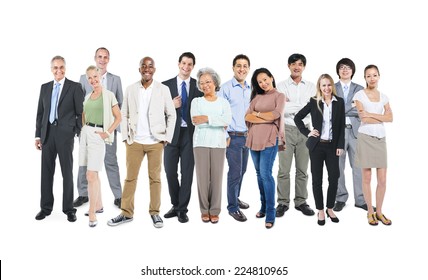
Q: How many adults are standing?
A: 12